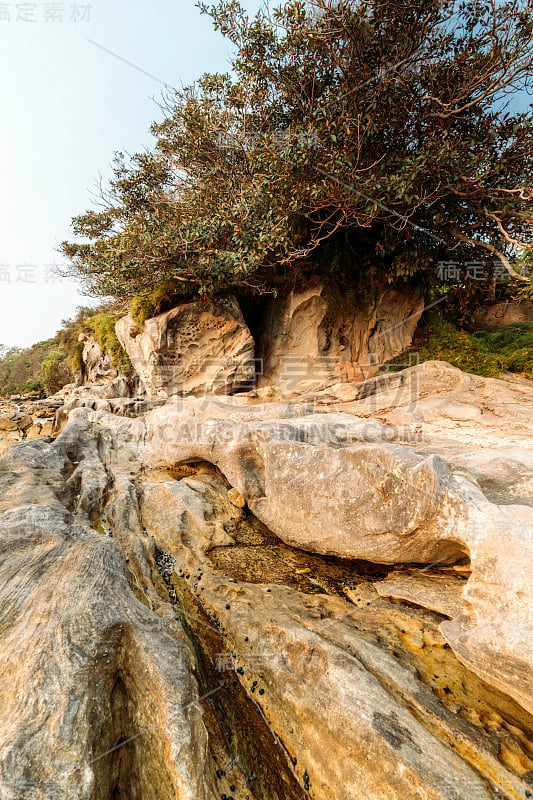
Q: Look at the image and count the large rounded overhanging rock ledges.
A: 1